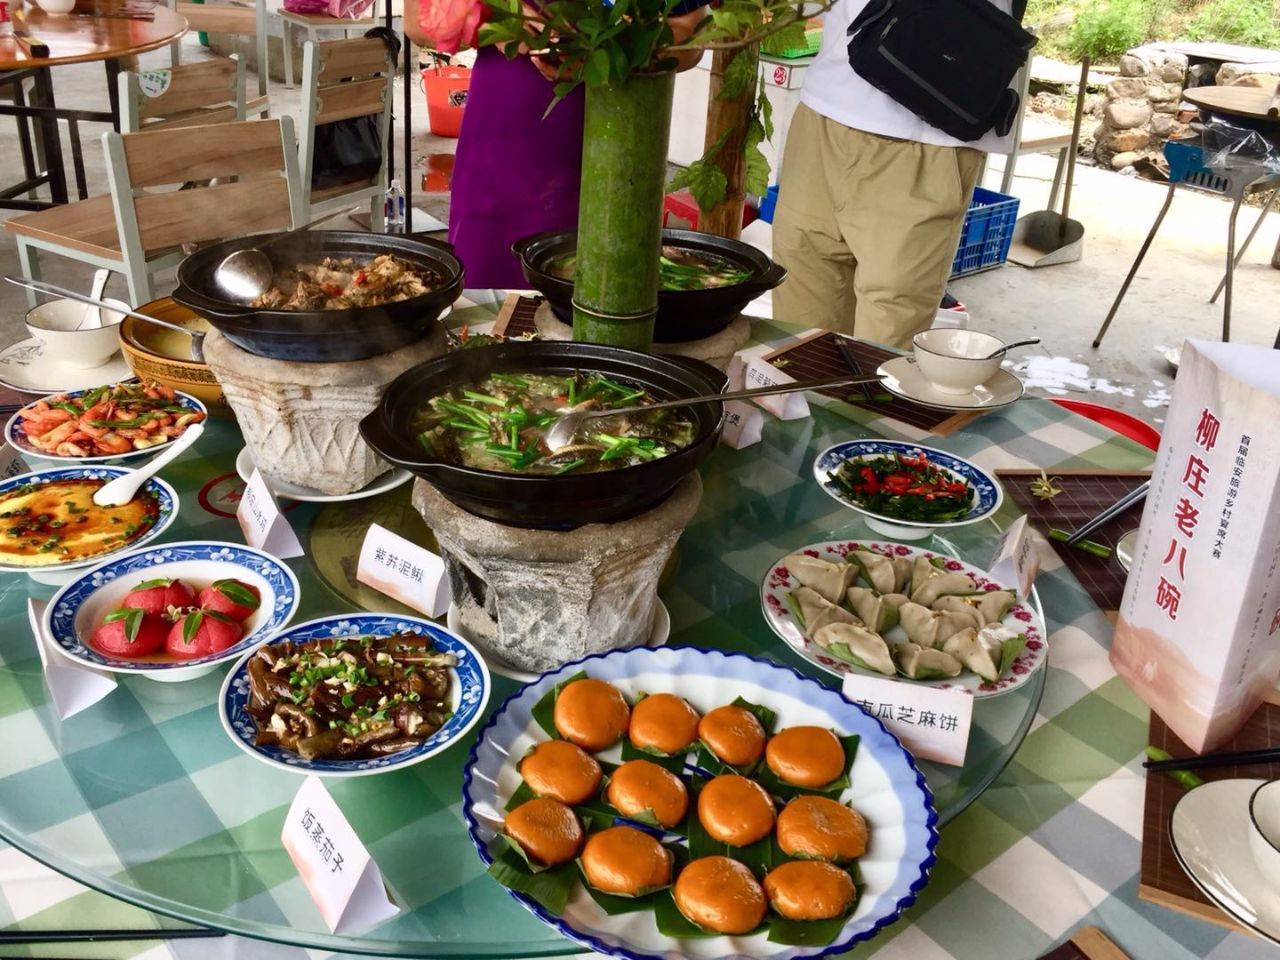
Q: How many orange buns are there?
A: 12